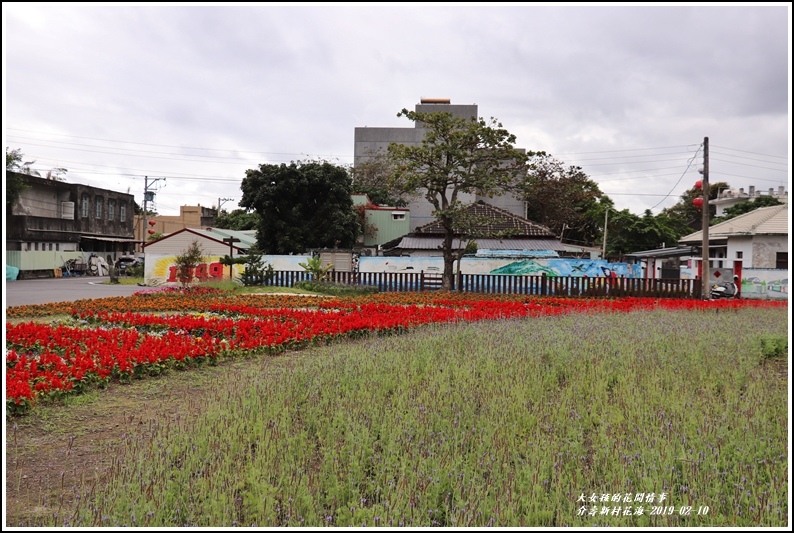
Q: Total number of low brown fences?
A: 1